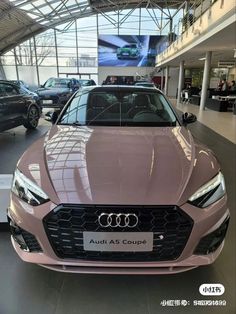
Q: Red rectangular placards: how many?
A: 0